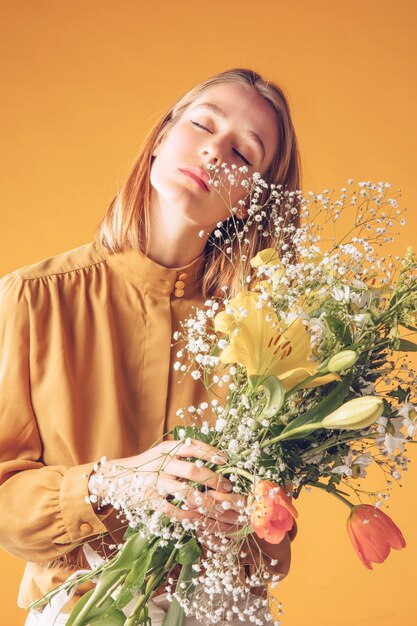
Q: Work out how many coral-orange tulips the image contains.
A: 2